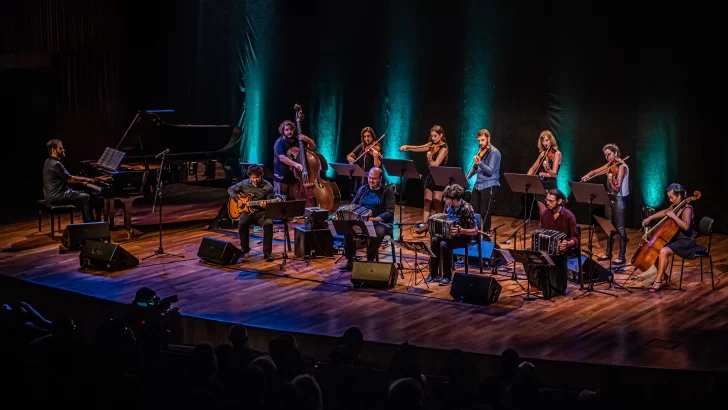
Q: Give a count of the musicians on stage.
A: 12